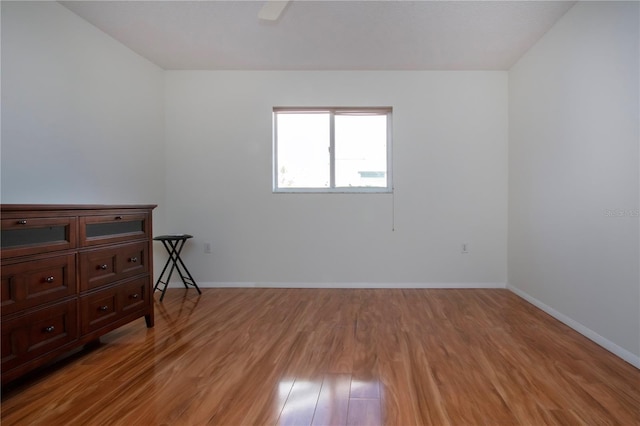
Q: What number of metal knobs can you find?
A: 8